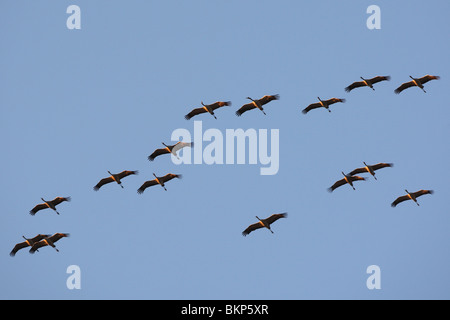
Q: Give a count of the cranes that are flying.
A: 15